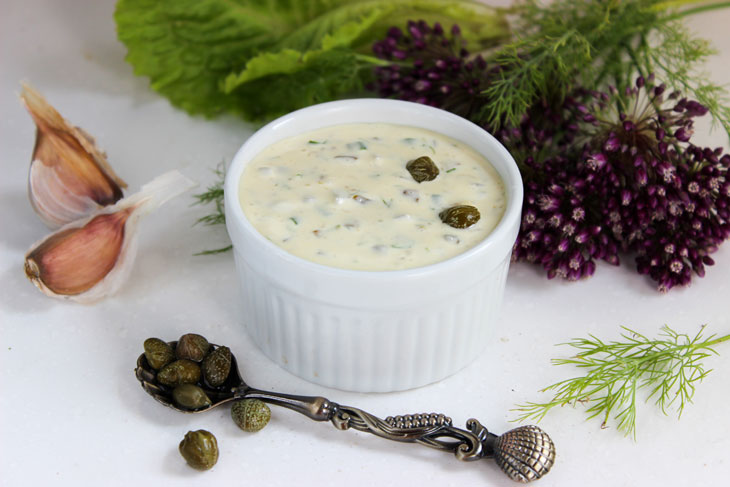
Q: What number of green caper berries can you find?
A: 9